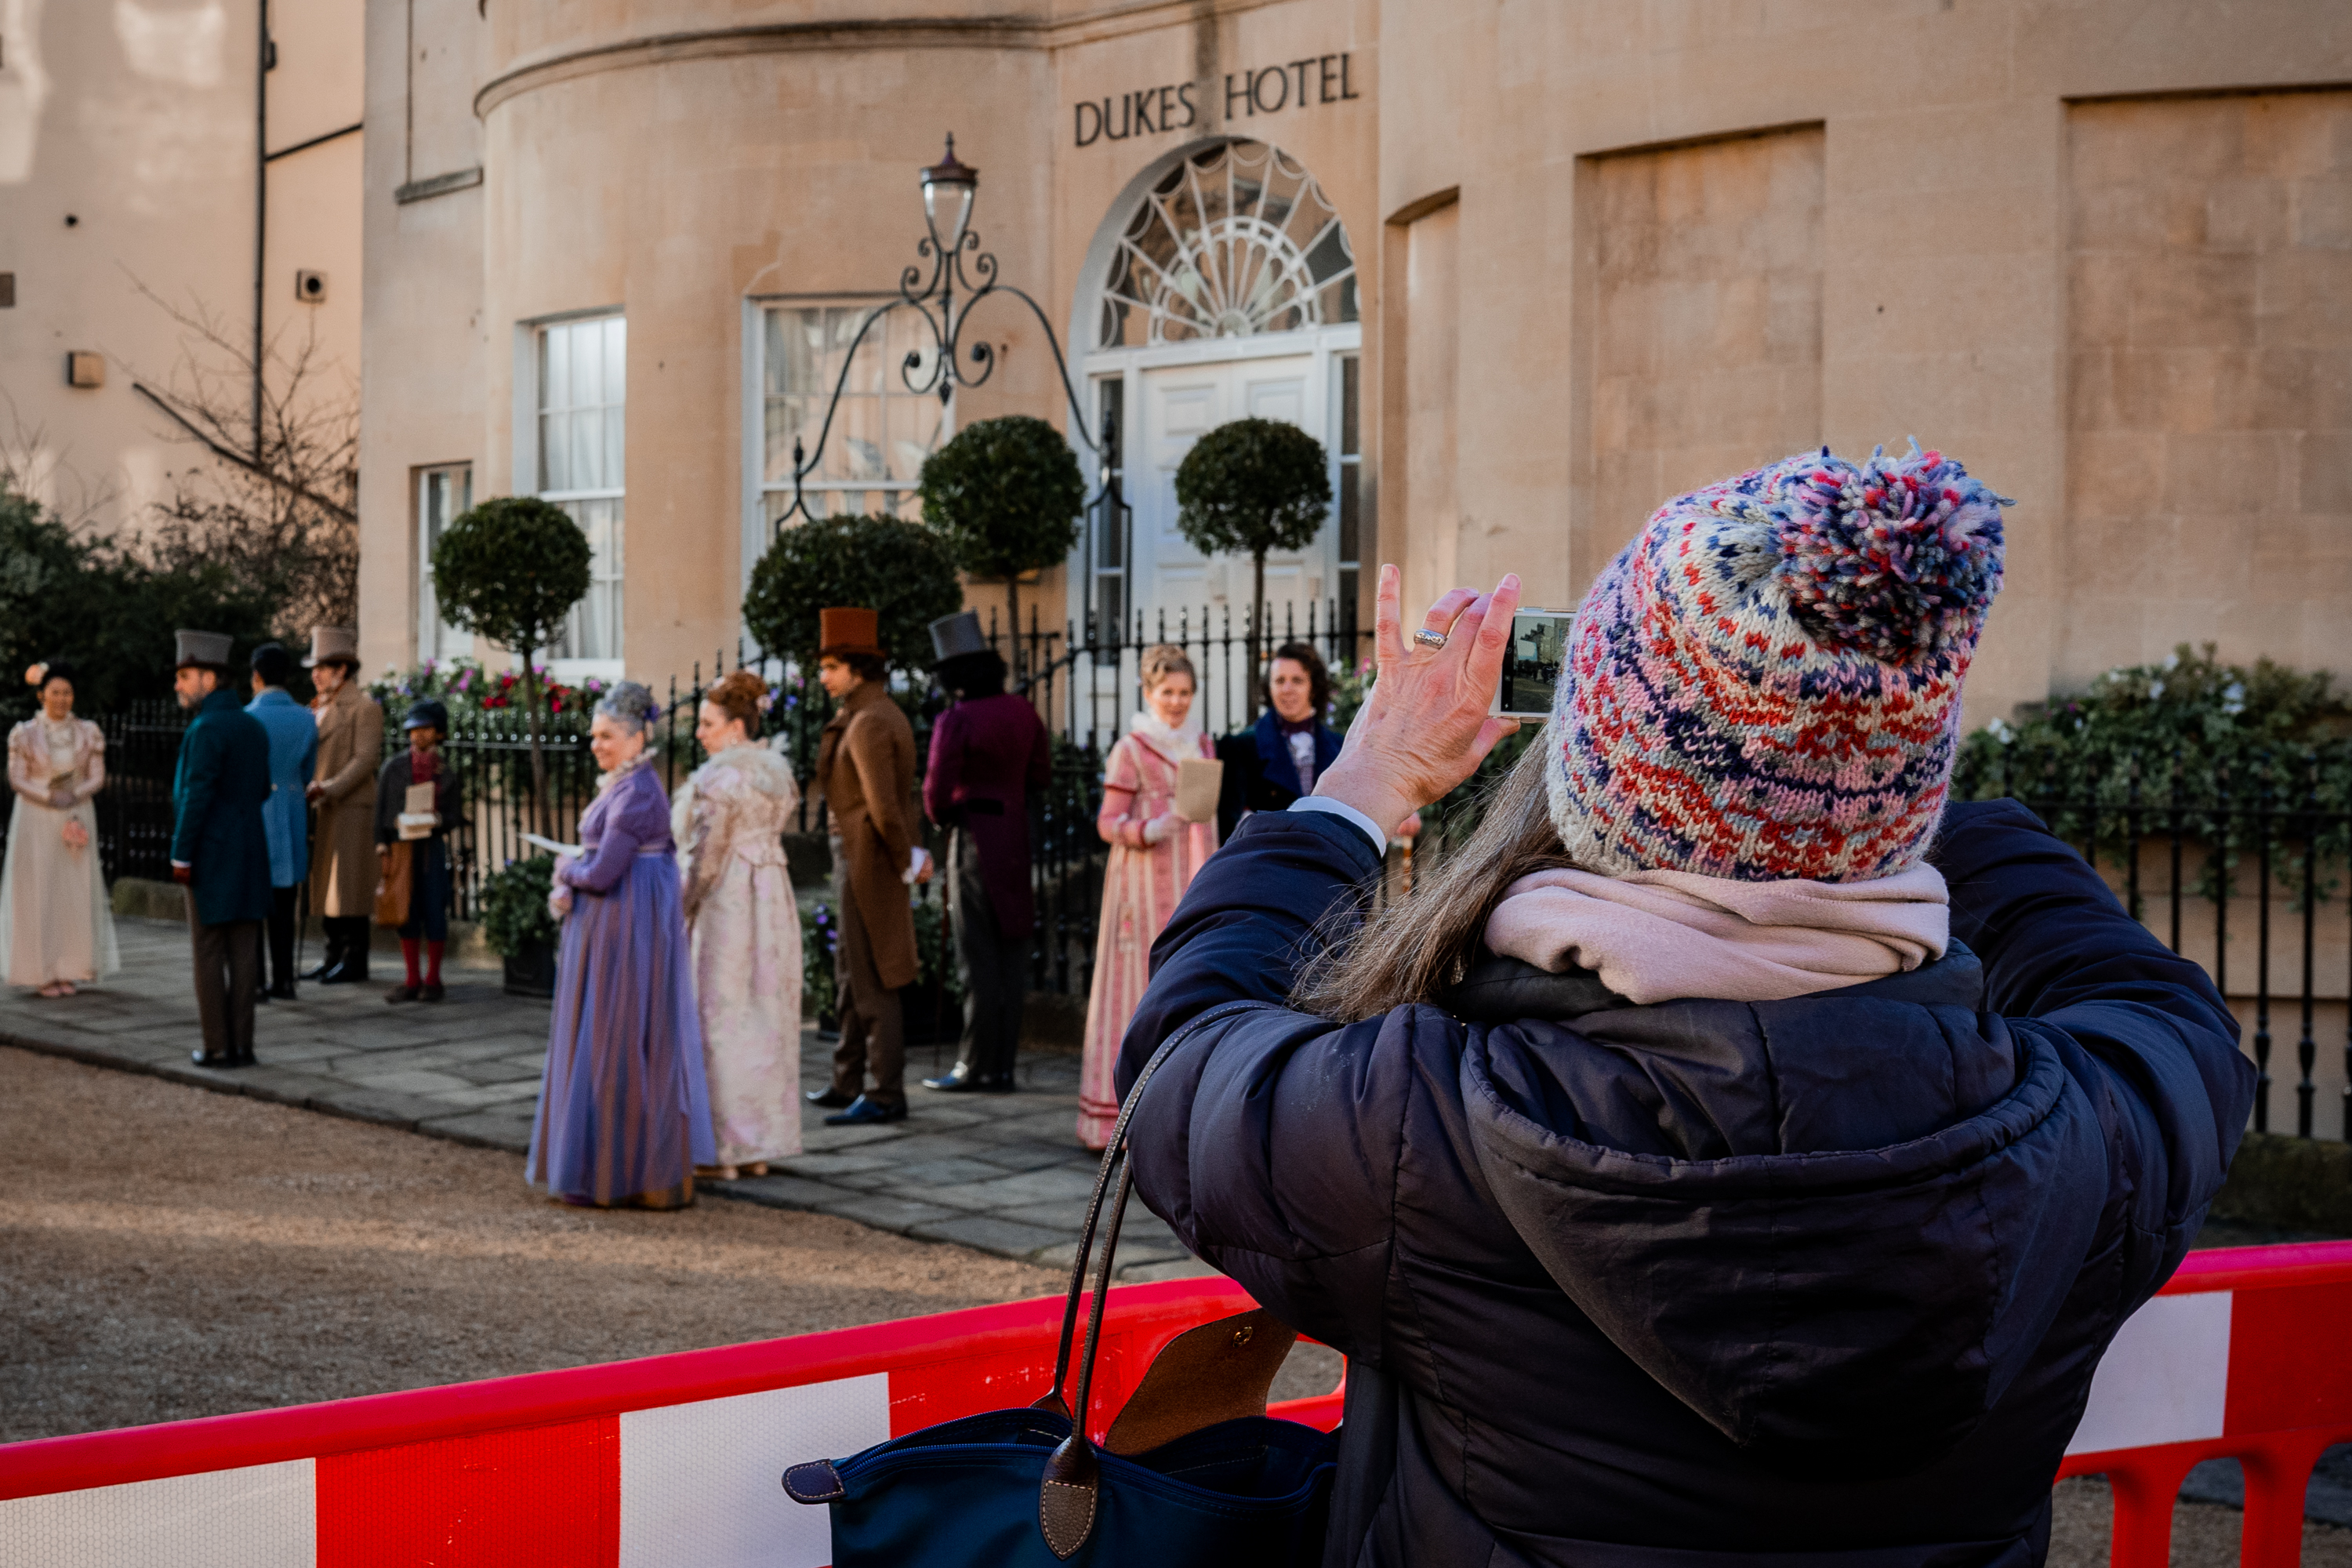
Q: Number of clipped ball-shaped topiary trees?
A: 4